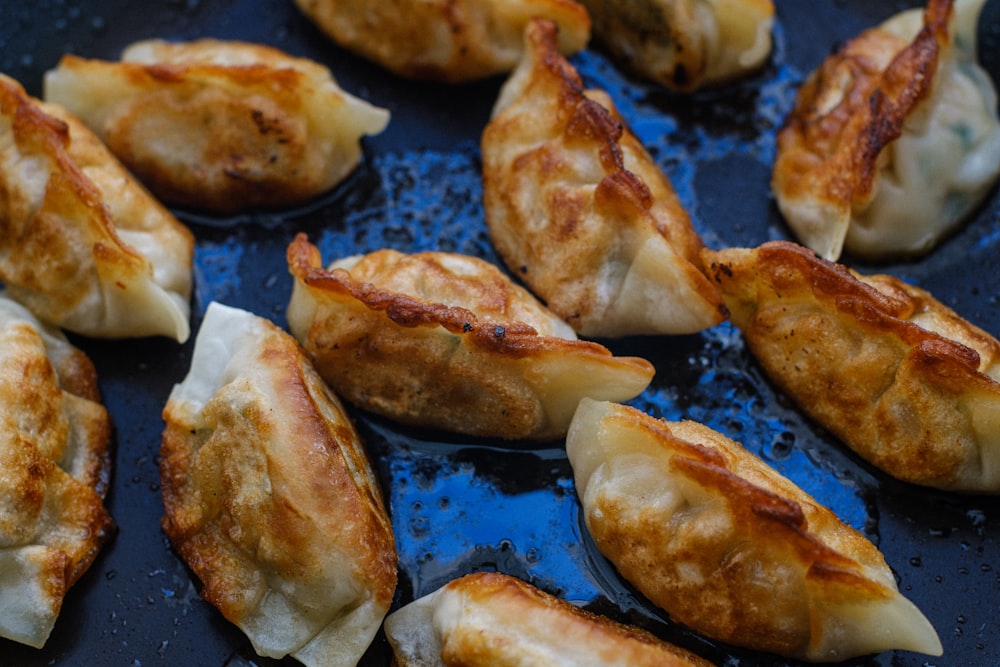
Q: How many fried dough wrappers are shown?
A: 12